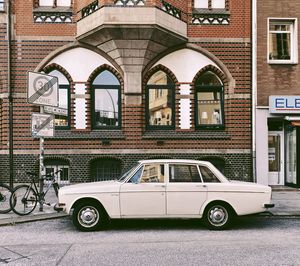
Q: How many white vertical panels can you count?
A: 2